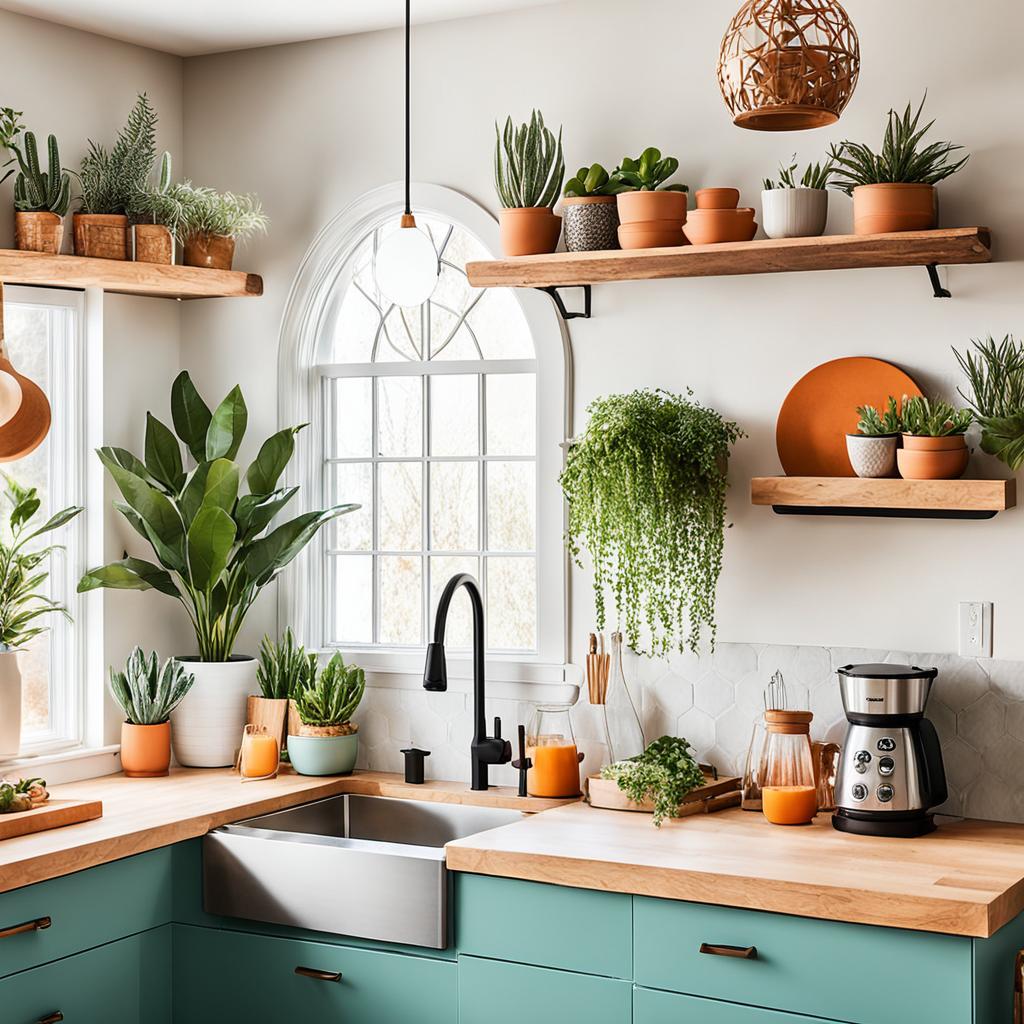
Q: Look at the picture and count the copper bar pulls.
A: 4